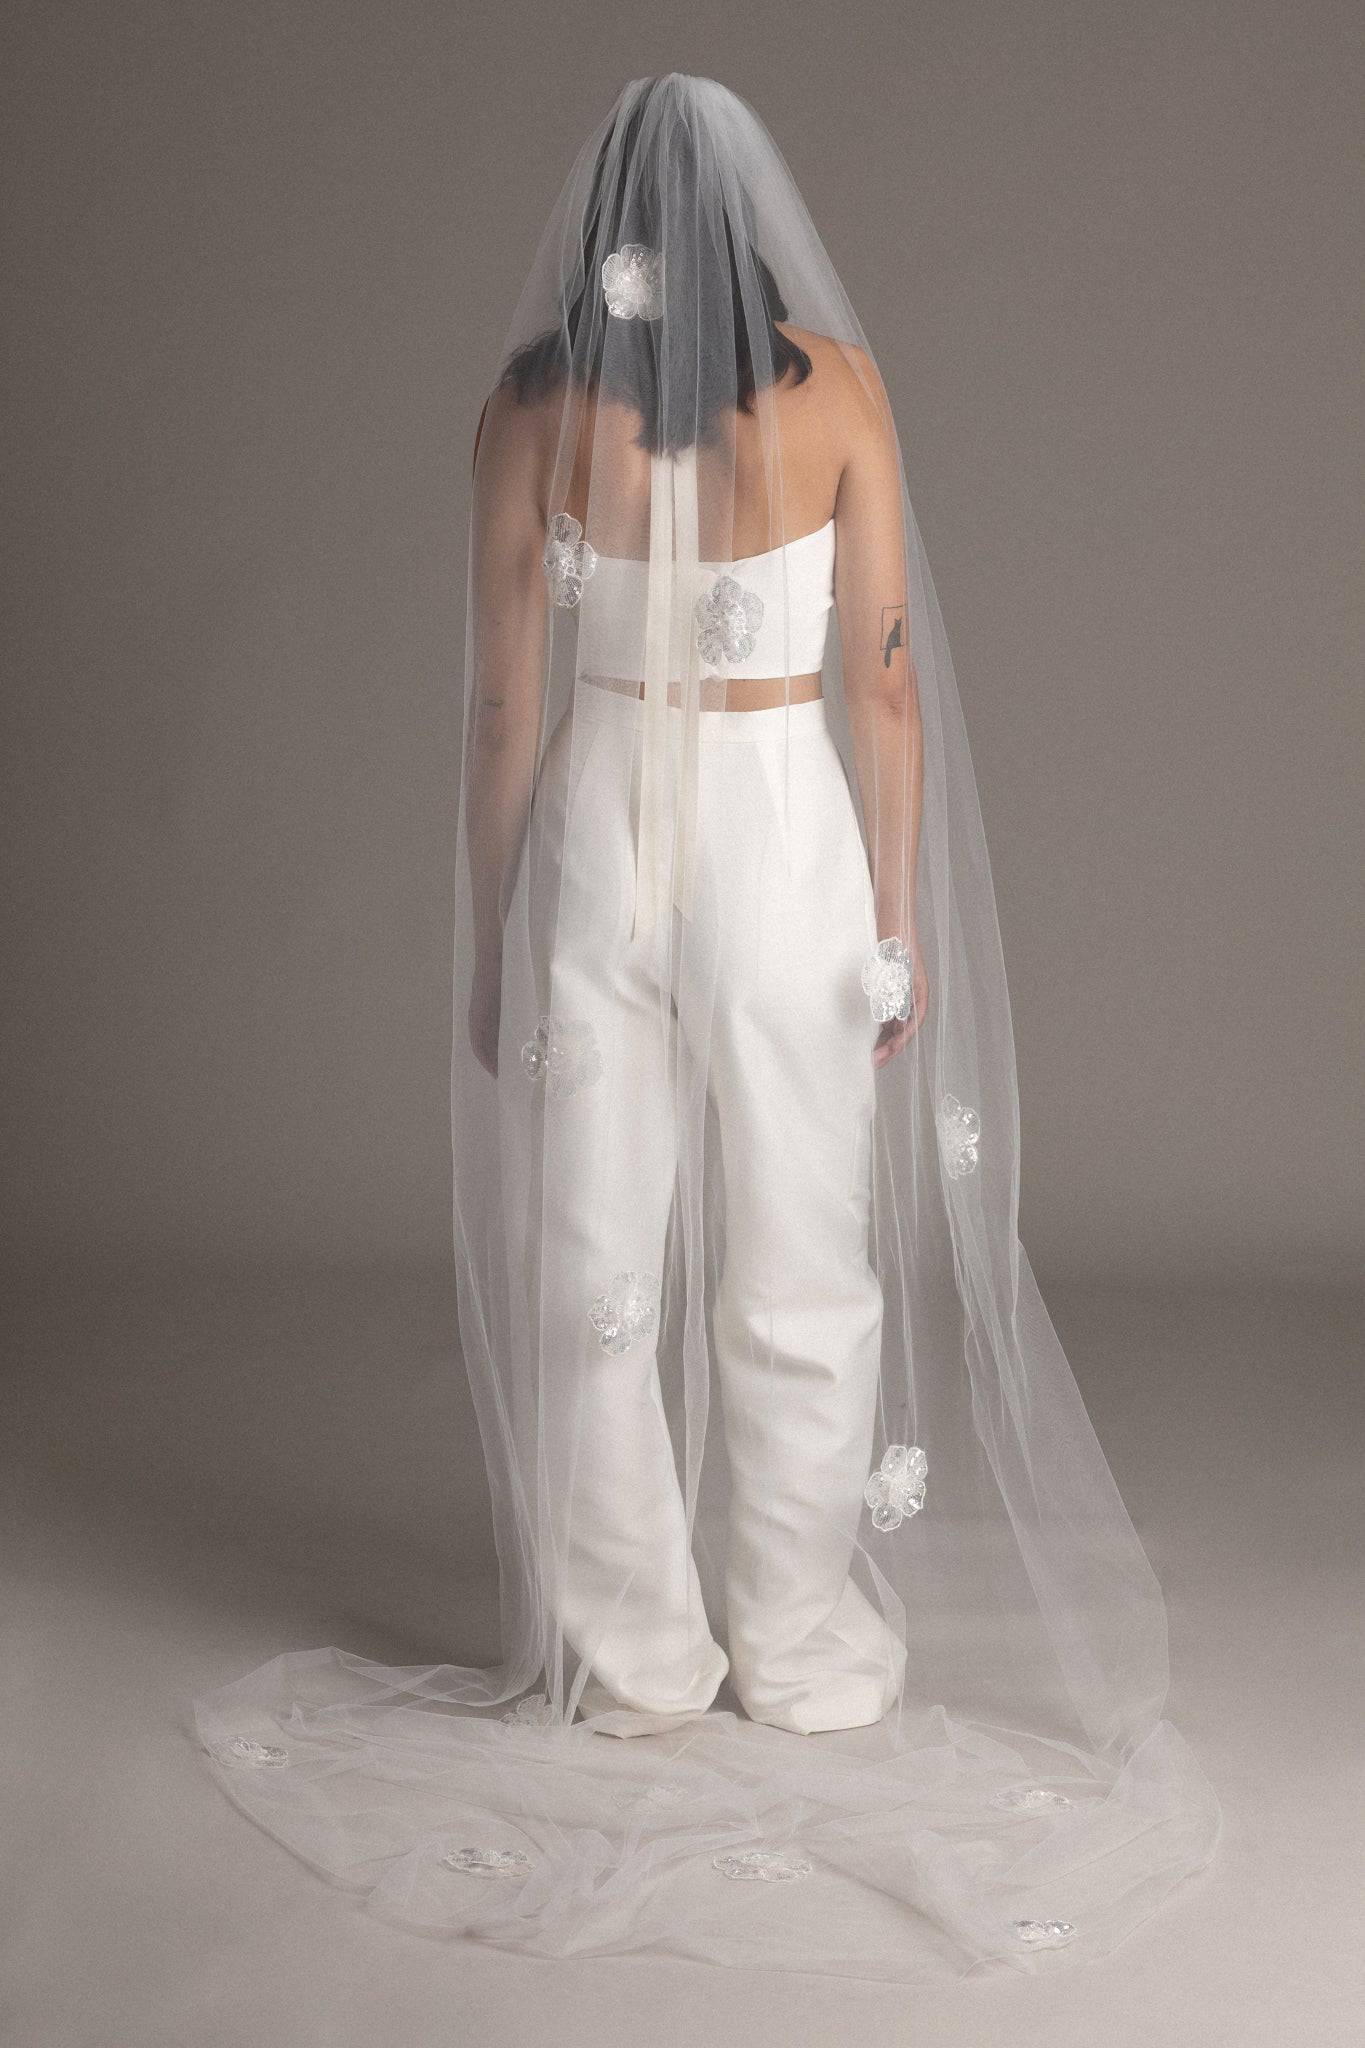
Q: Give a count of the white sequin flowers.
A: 15